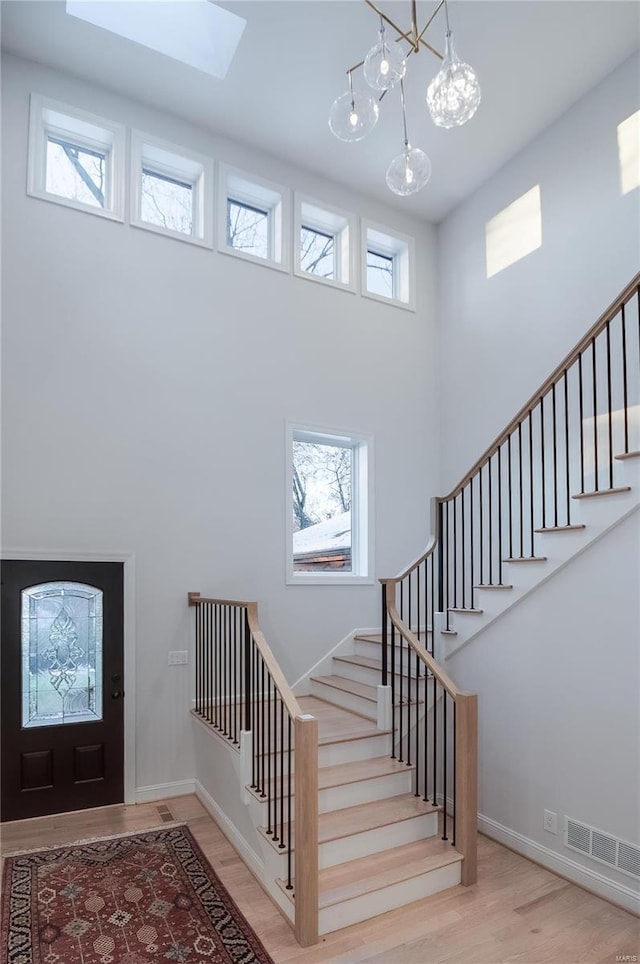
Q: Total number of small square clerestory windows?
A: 5